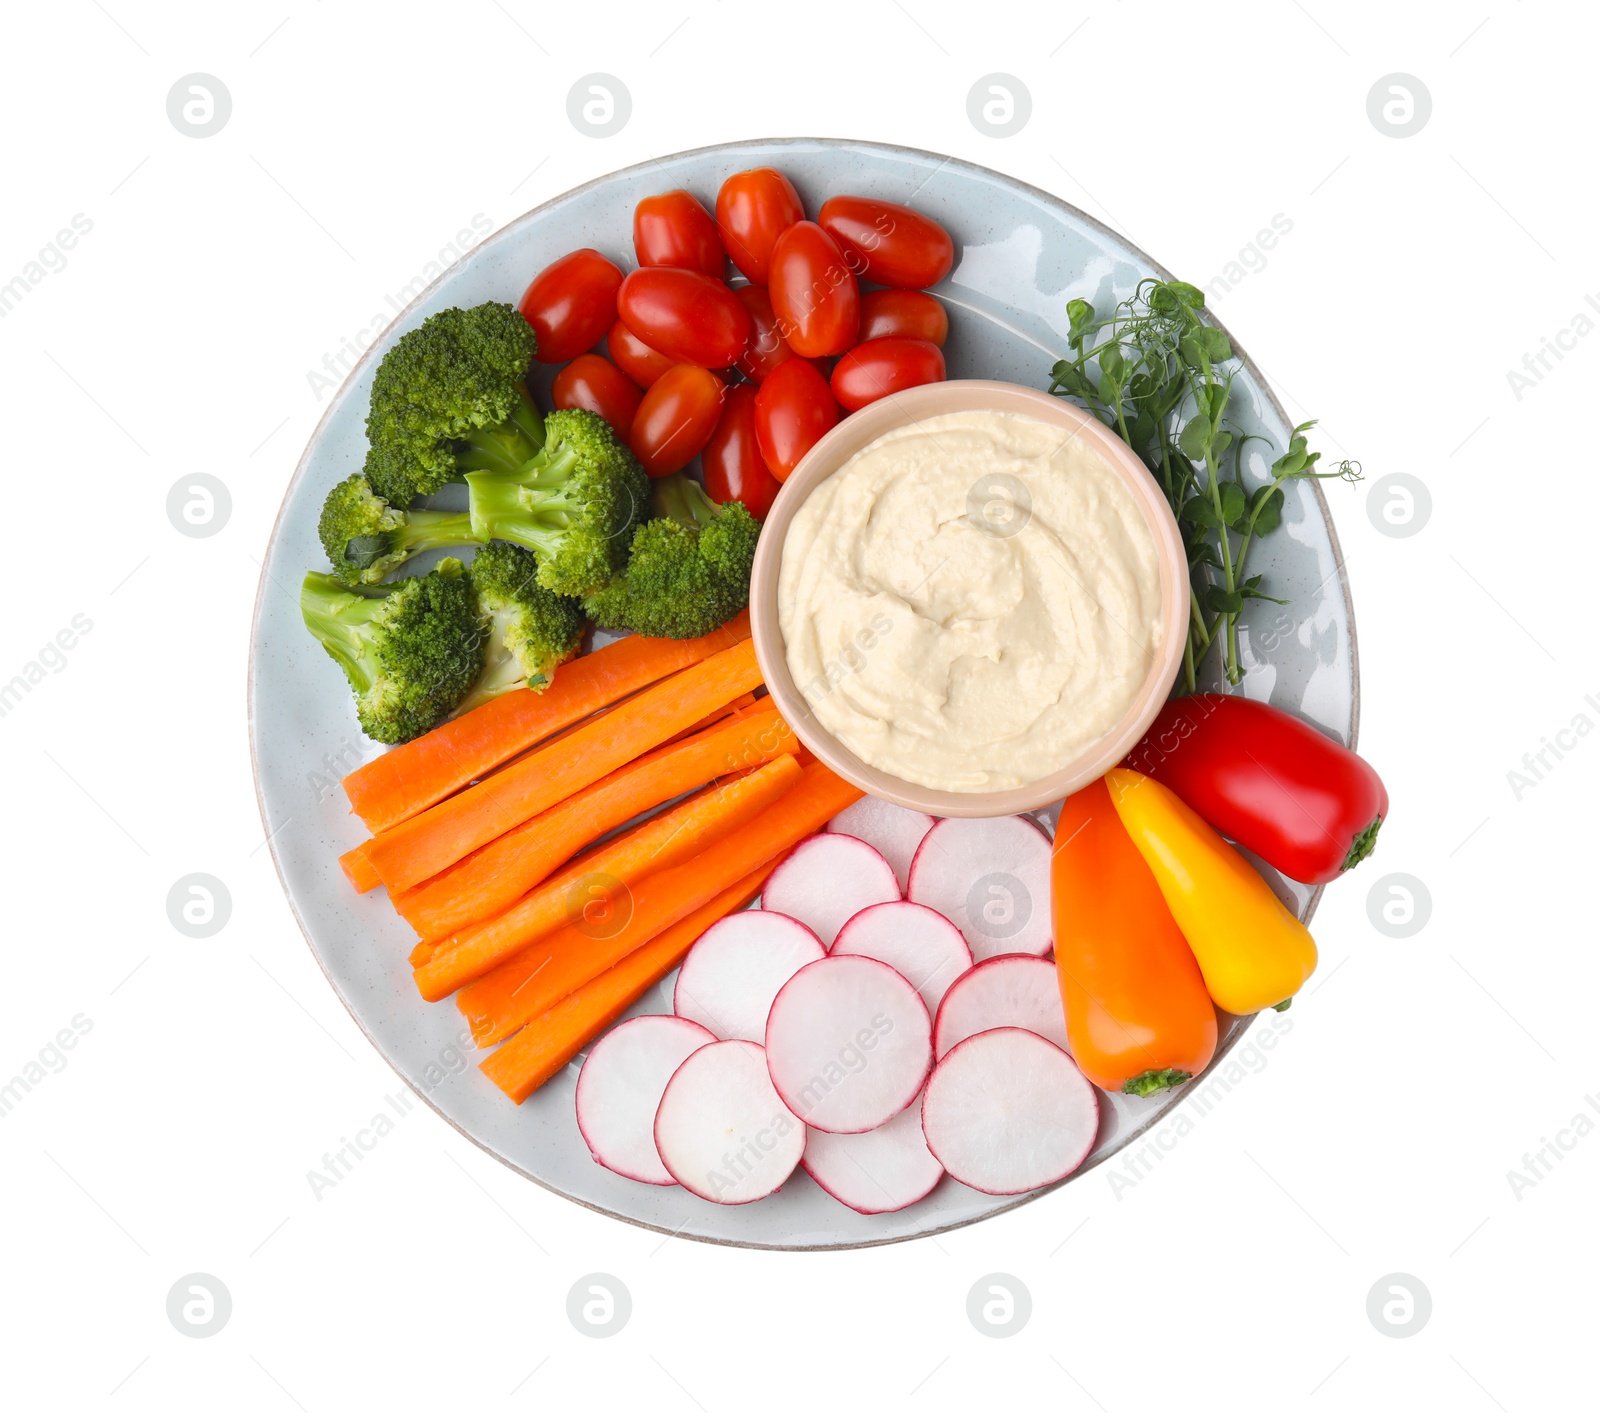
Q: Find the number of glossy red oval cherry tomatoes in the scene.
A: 14